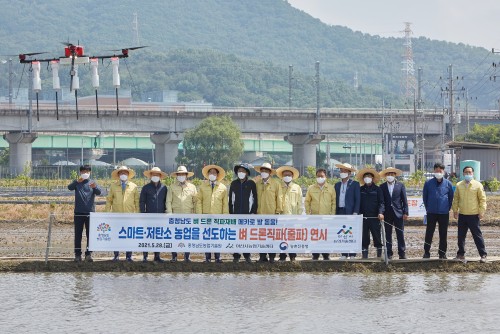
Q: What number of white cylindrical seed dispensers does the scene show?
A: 5